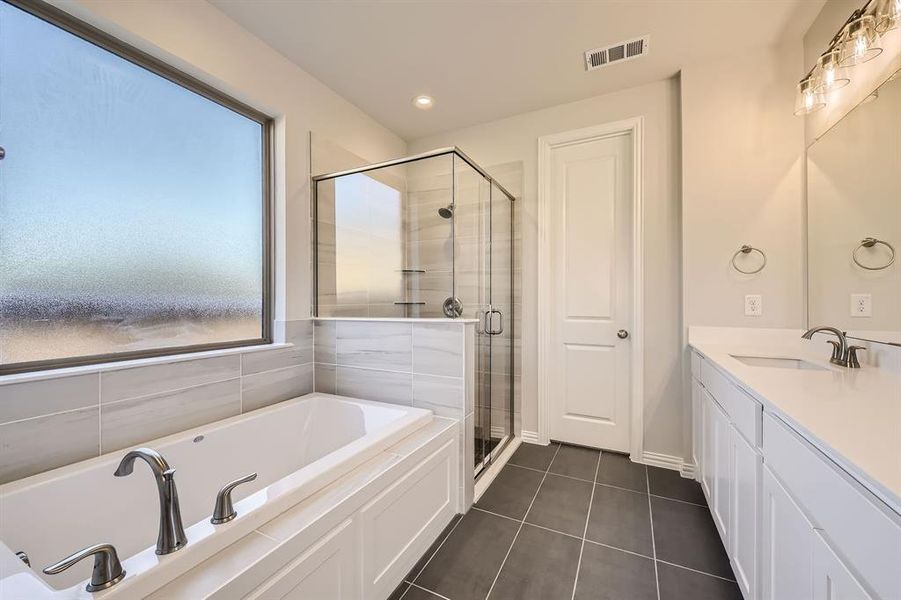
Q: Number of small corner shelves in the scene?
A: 2